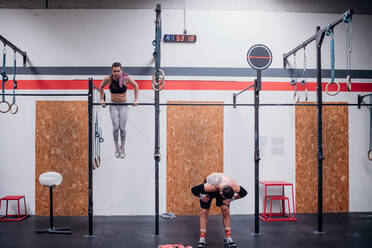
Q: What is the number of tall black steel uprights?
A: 4